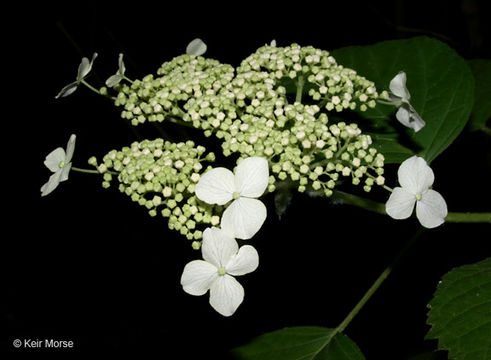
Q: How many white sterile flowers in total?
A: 8